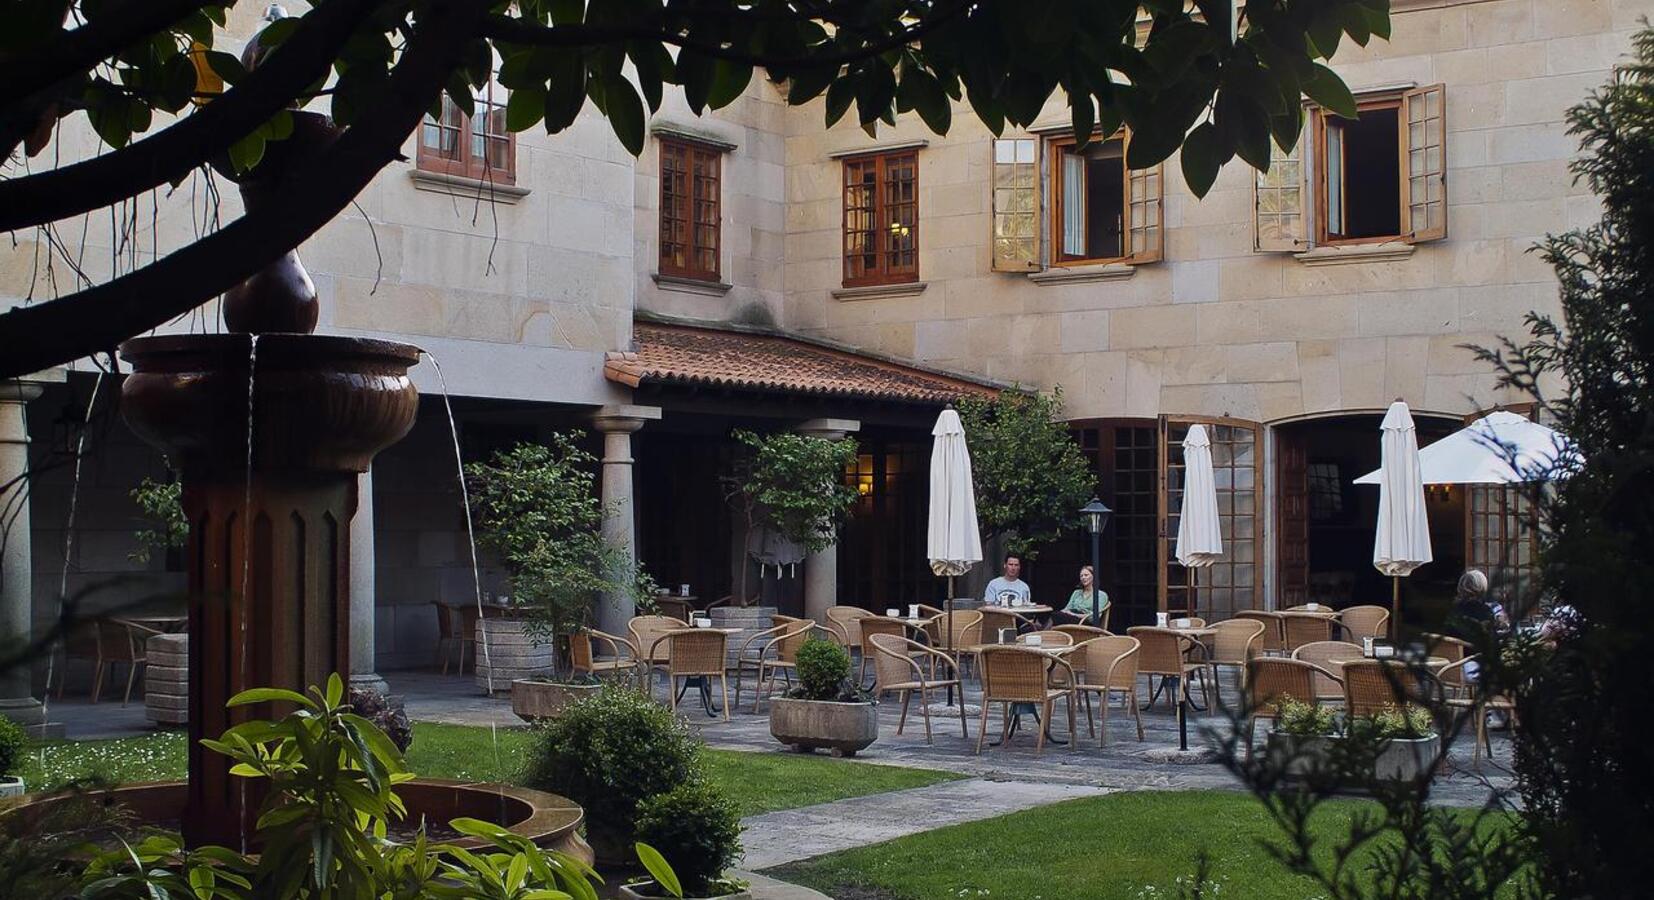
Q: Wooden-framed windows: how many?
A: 5